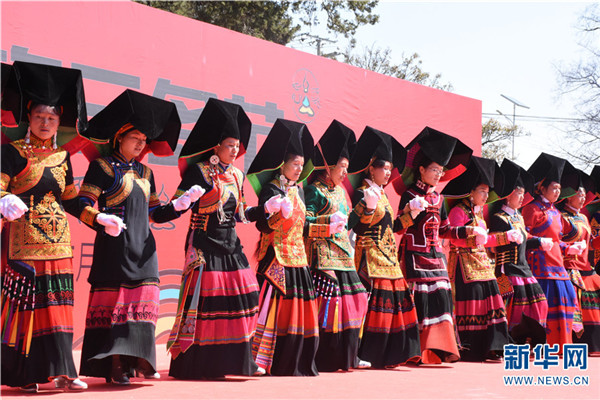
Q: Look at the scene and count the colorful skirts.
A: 11